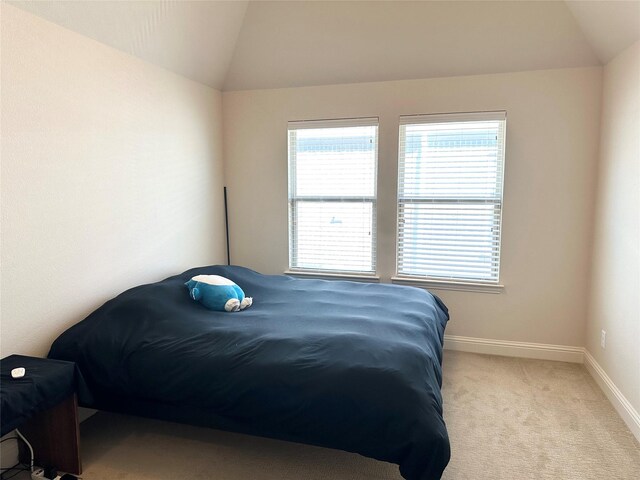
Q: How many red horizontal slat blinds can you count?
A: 0